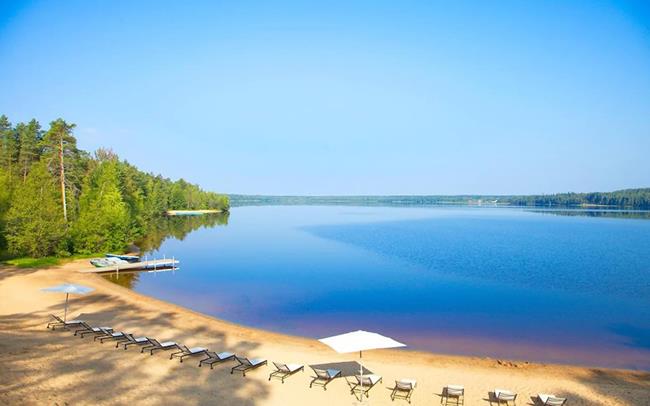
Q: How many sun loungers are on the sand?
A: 15